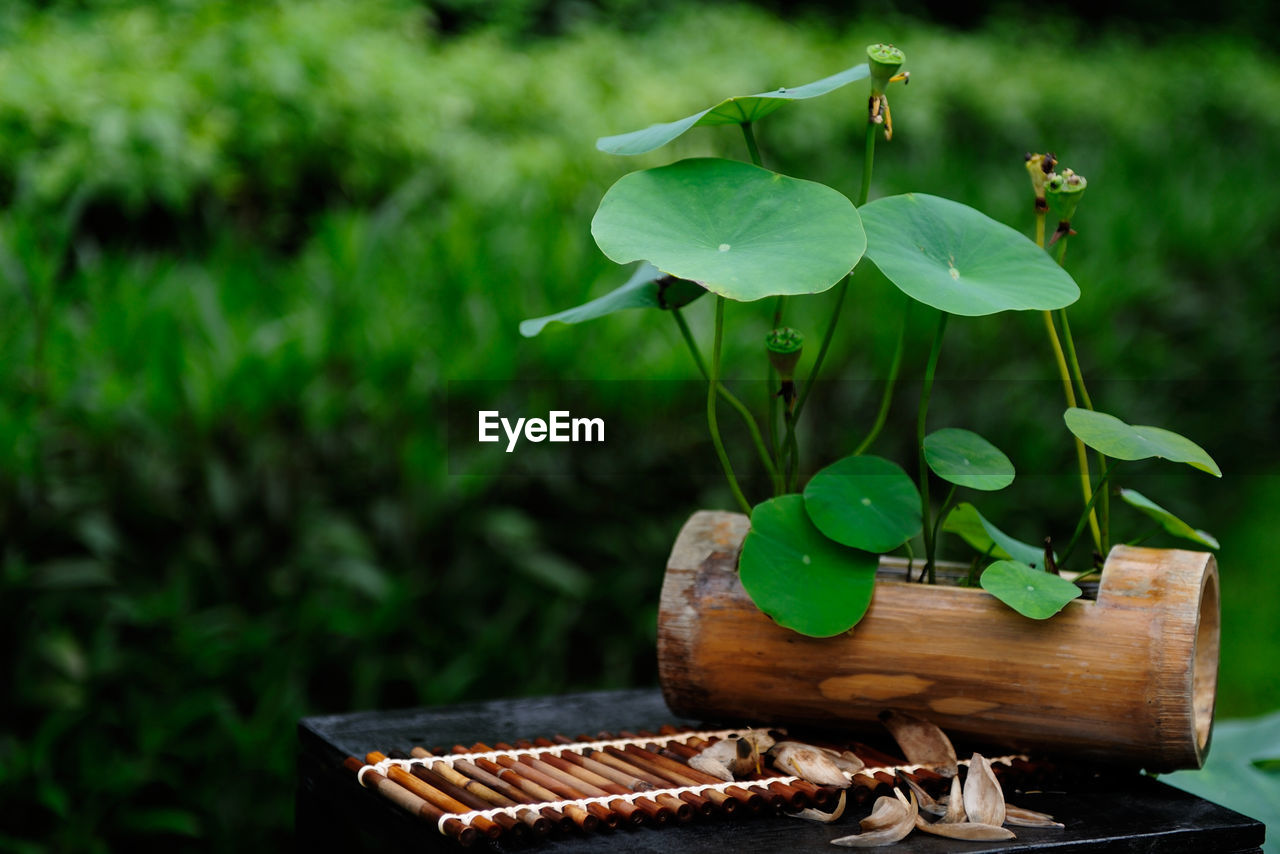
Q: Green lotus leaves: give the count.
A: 11